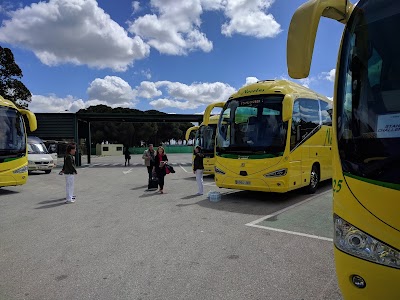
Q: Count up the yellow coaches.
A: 4